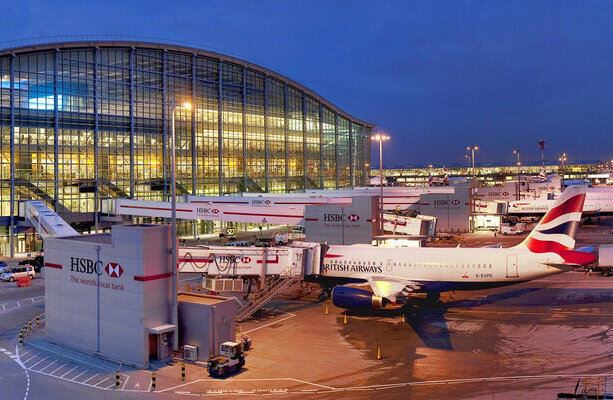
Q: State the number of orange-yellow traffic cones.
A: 4